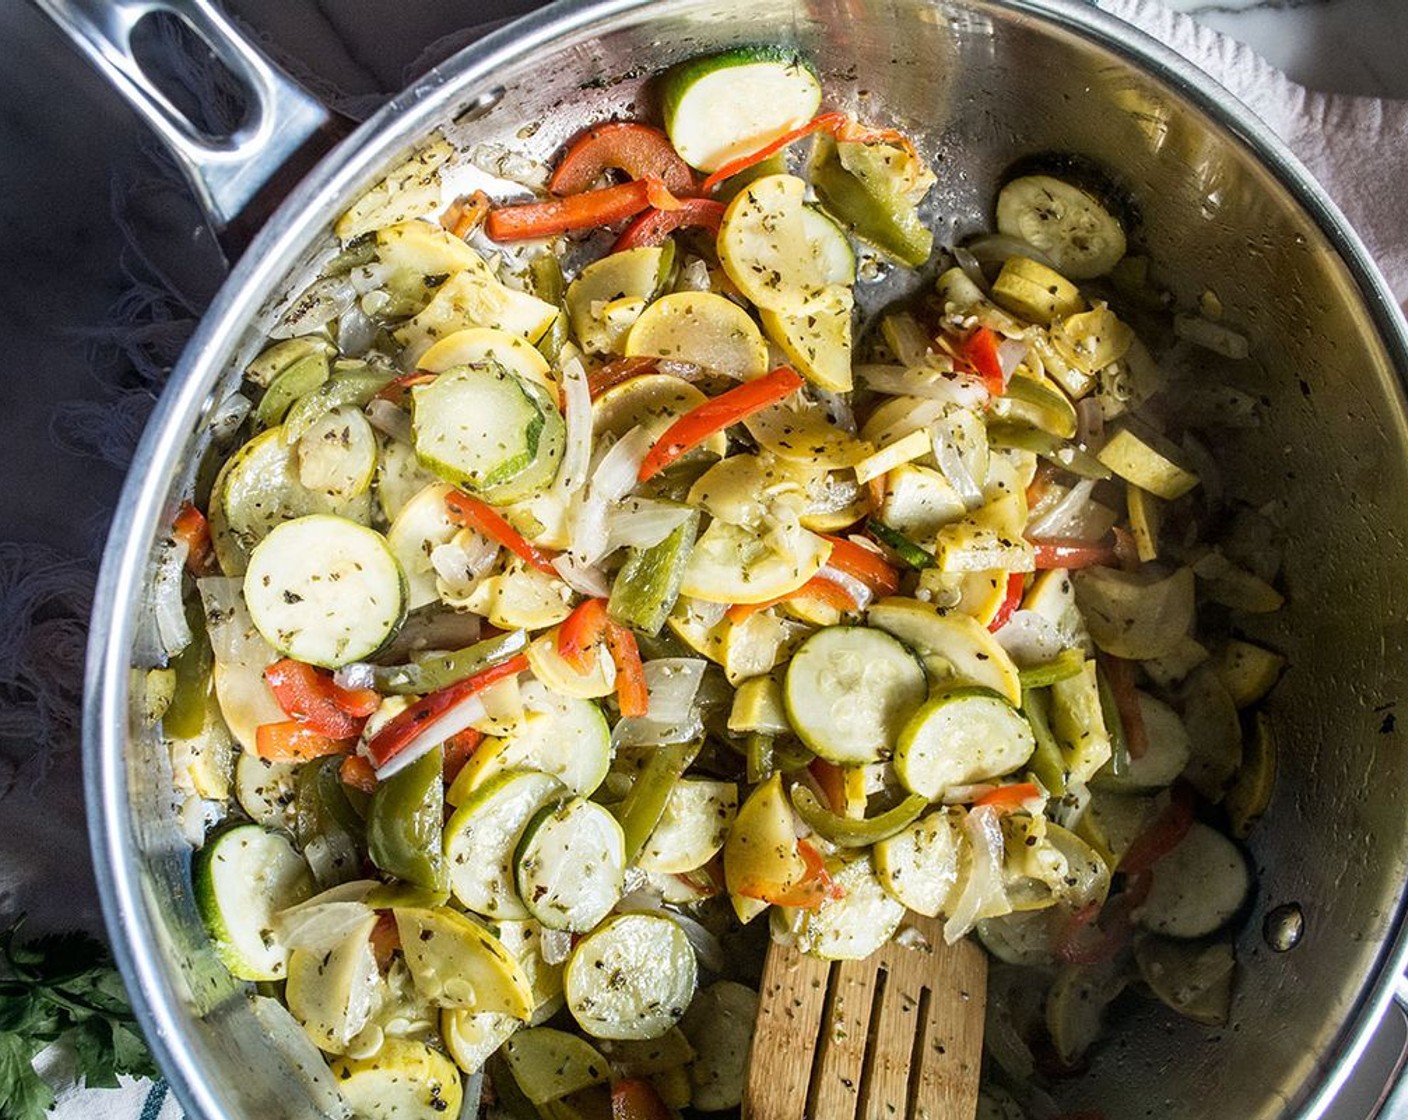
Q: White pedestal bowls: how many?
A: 0